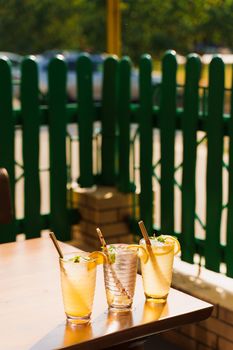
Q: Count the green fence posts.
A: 10